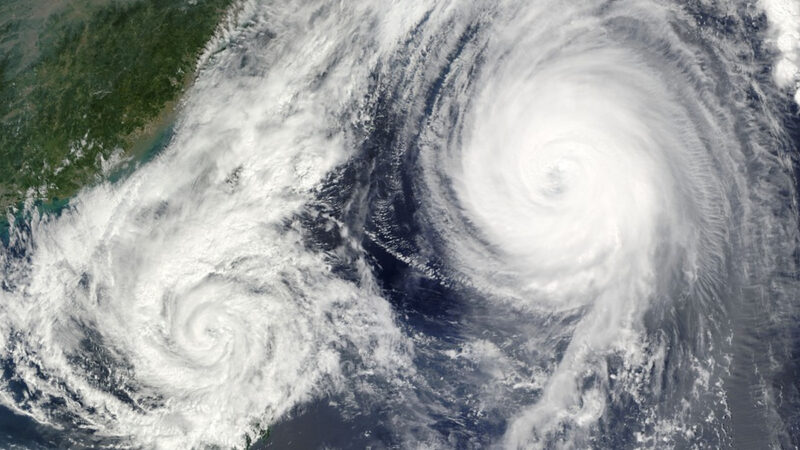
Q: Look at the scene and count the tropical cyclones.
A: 2